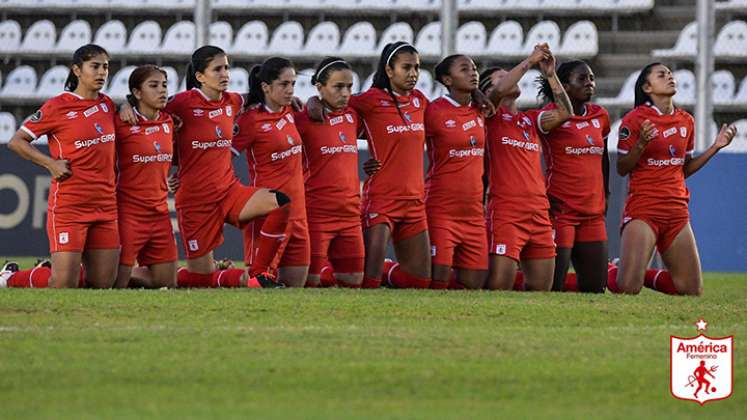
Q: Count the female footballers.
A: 10